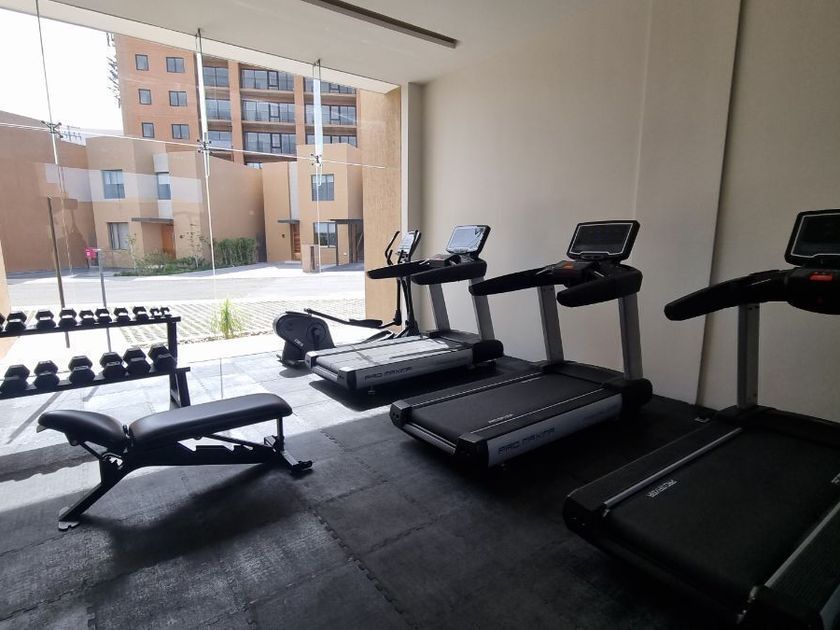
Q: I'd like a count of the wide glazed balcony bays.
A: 9